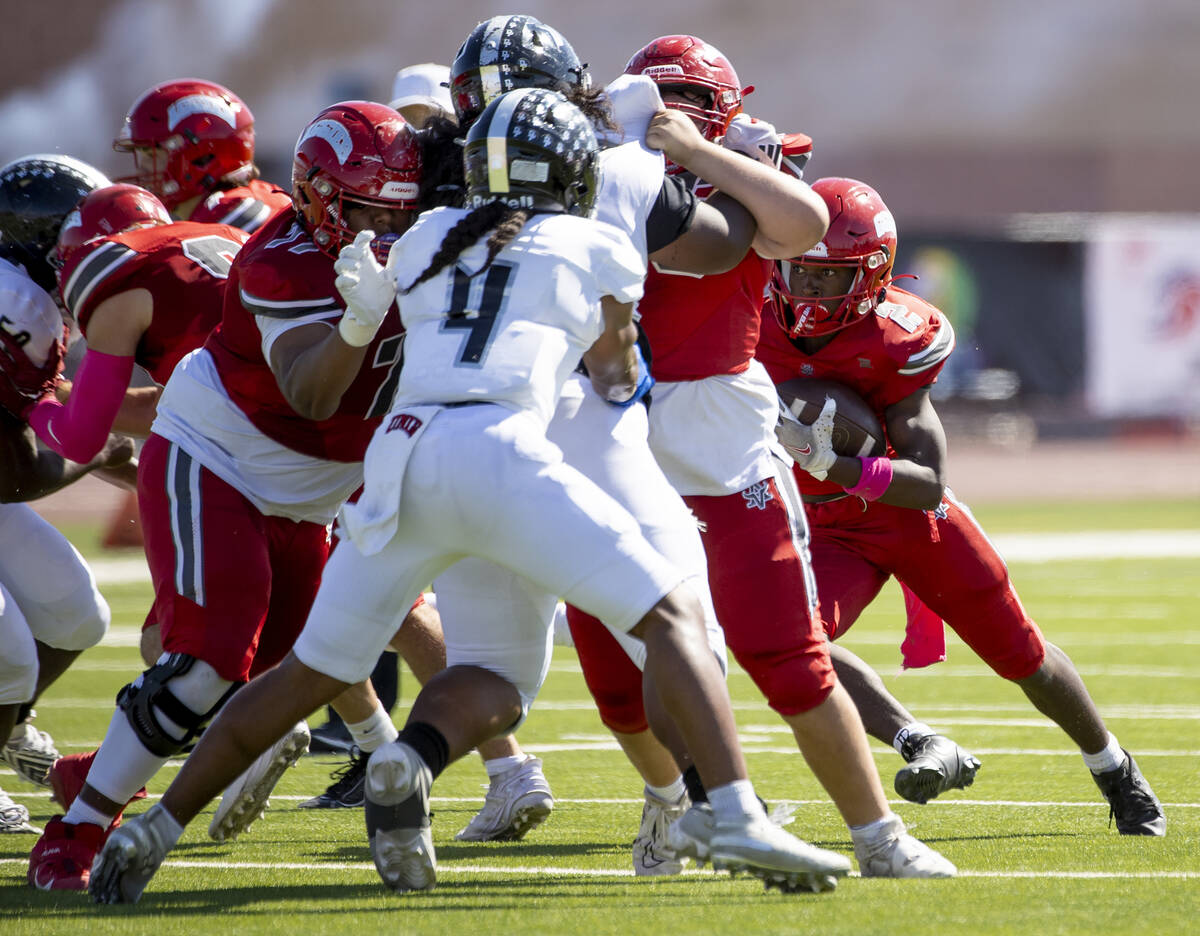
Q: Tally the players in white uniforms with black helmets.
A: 3